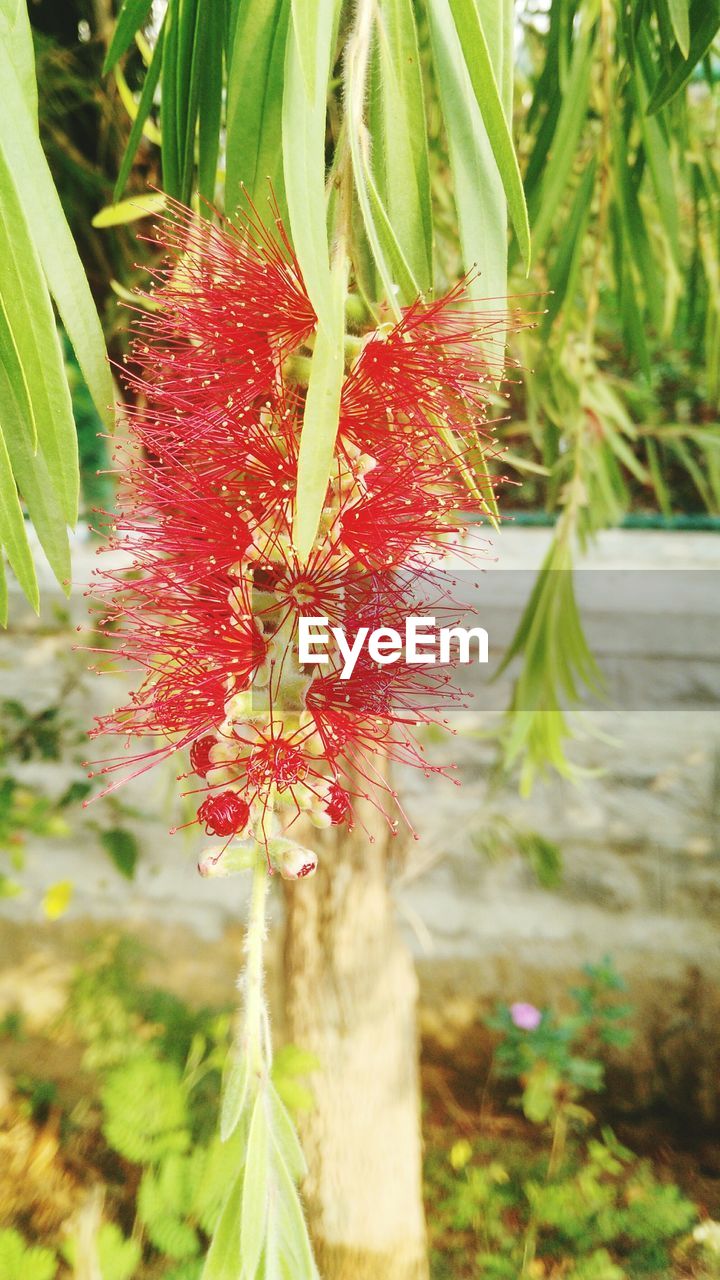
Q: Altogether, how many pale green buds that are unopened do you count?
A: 2